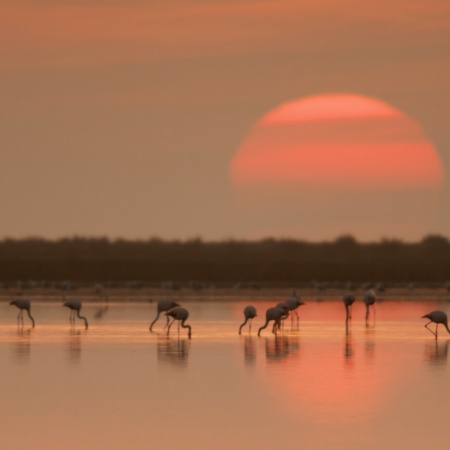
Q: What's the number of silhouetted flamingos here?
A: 11